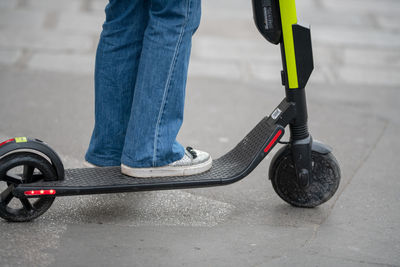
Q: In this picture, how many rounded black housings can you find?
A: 1